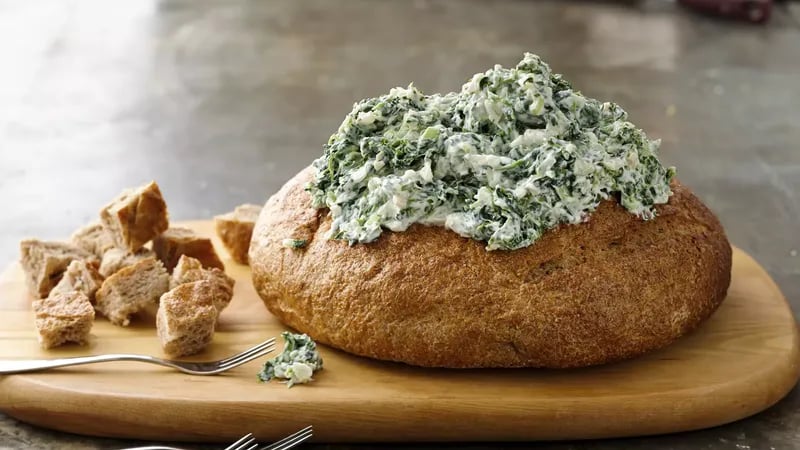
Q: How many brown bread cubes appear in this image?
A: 11